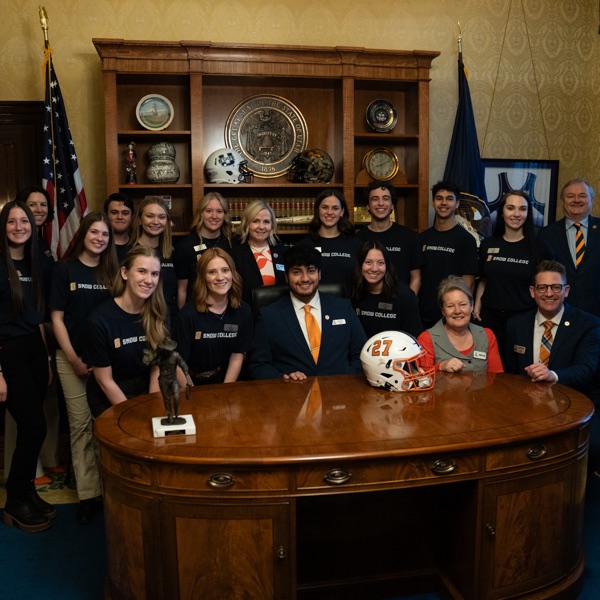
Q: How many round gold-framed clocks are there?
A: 1